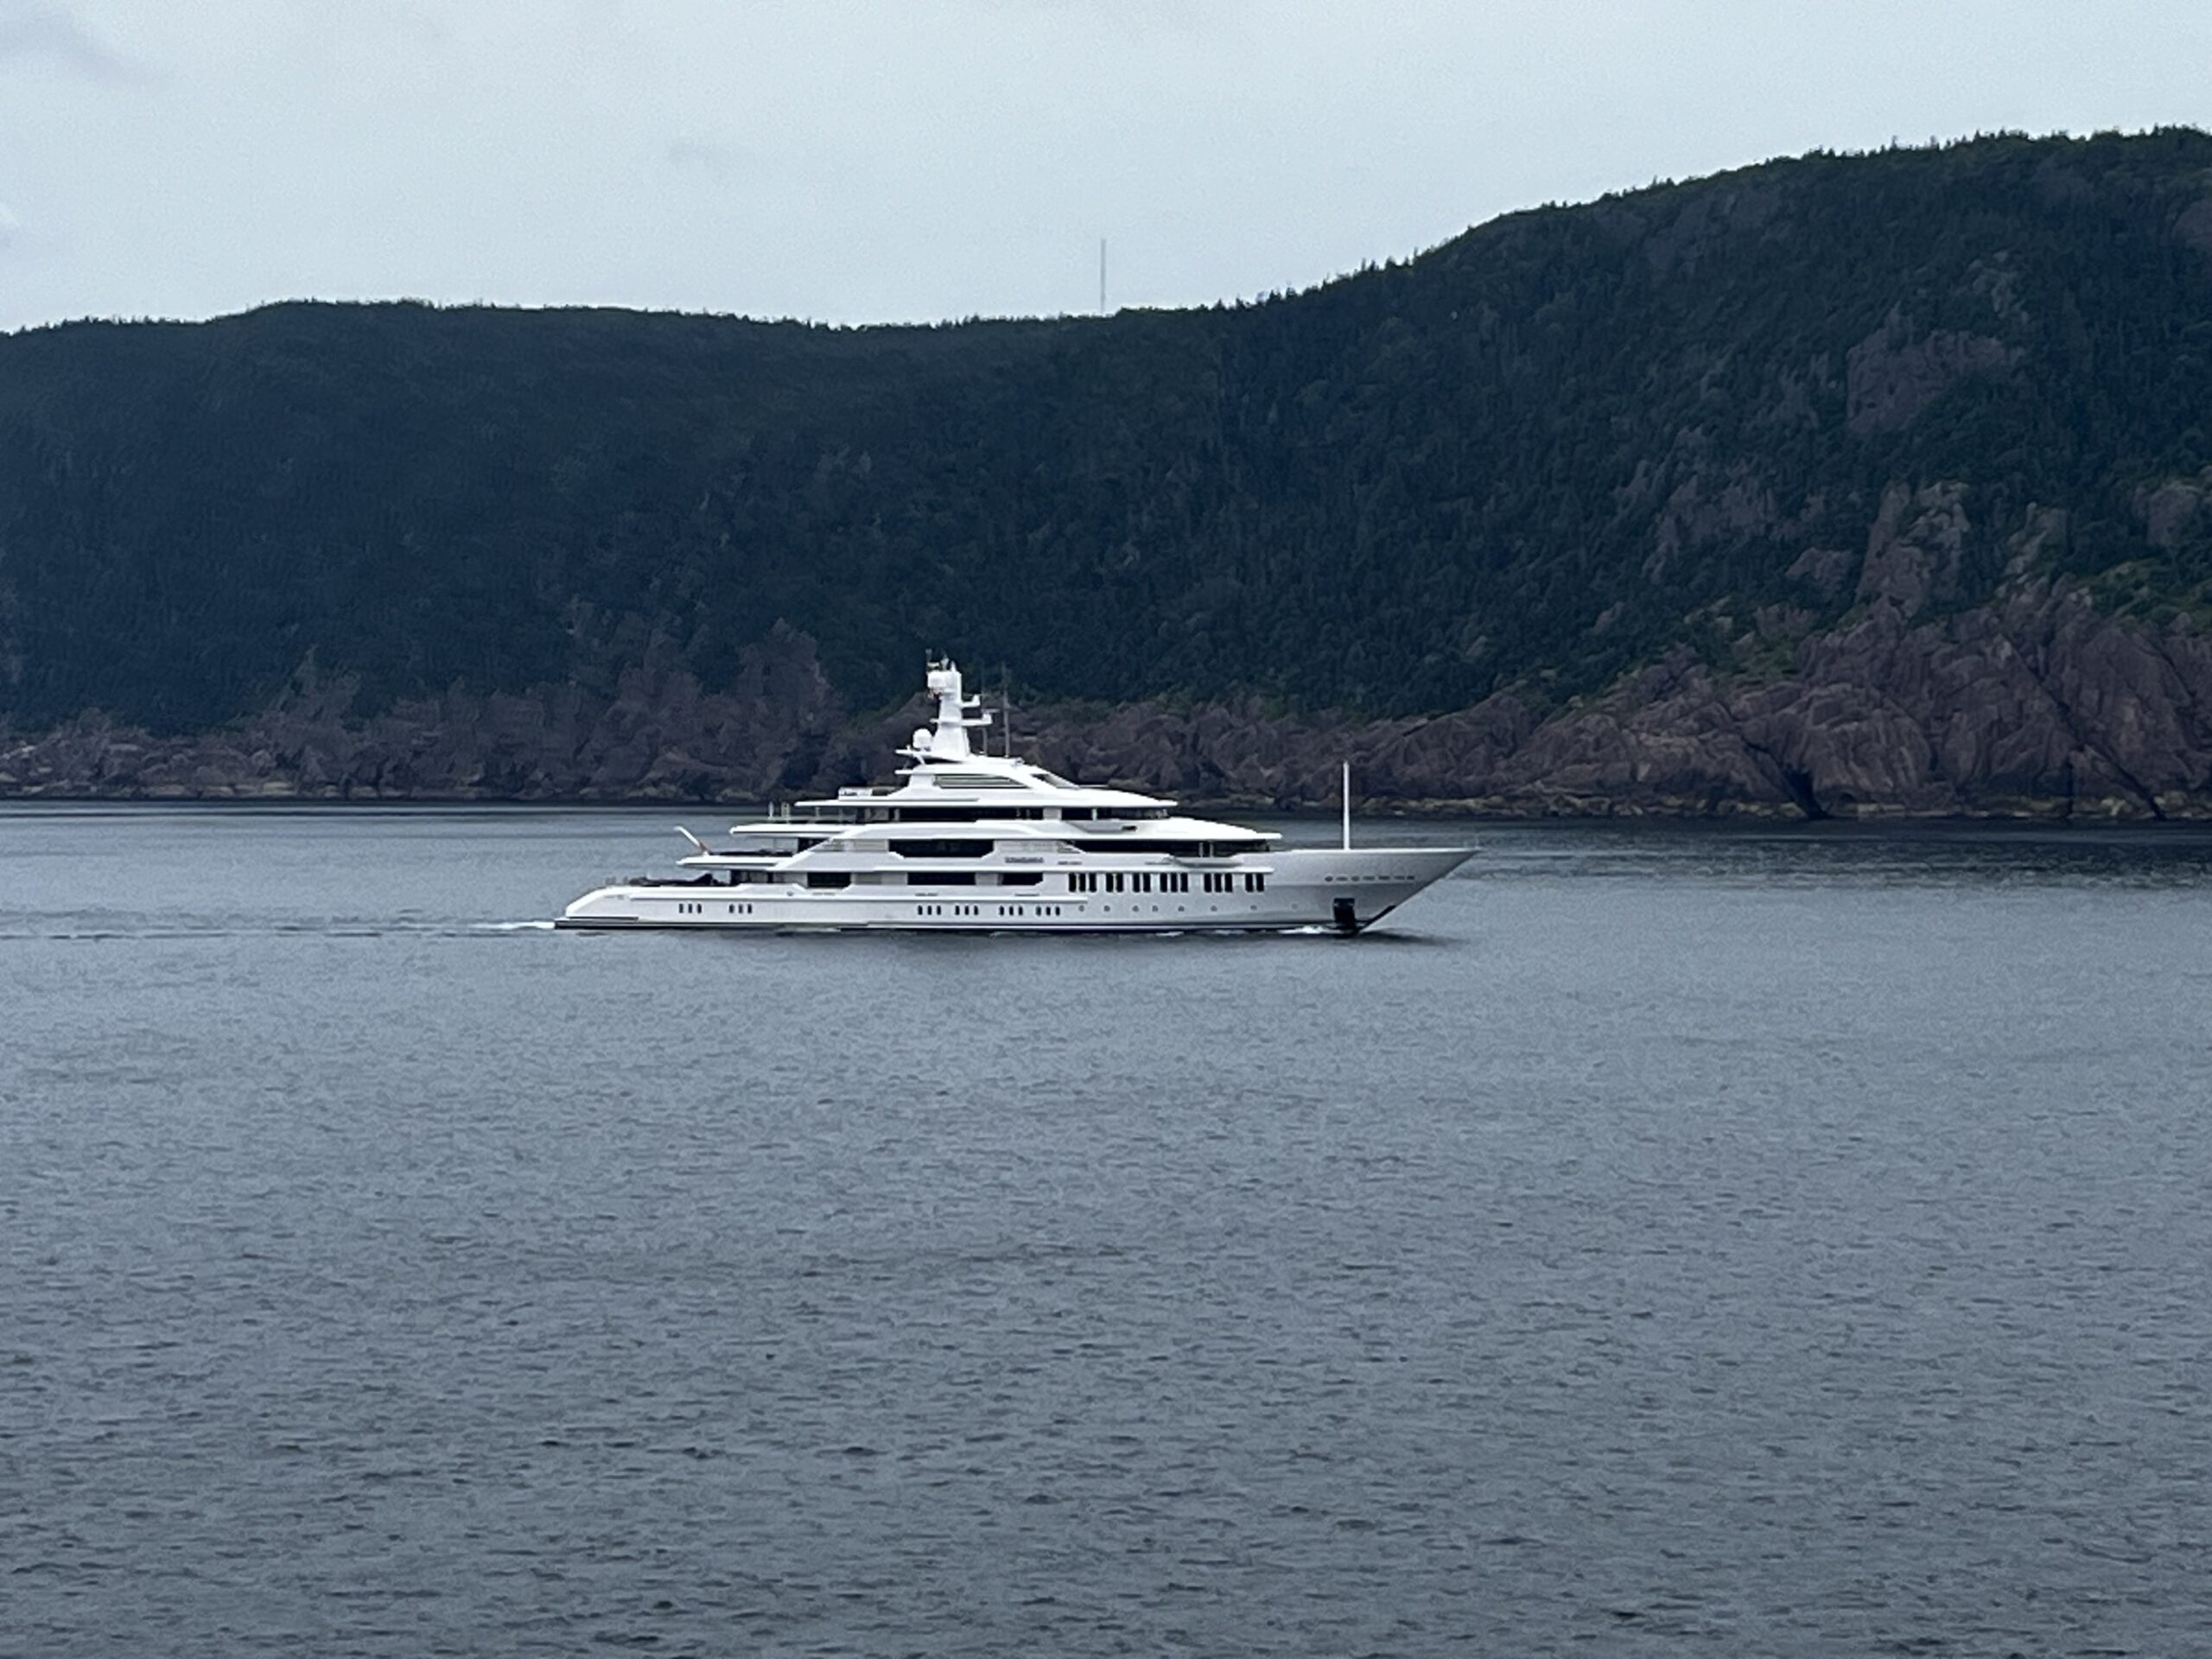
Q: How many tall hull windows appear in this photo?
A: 15